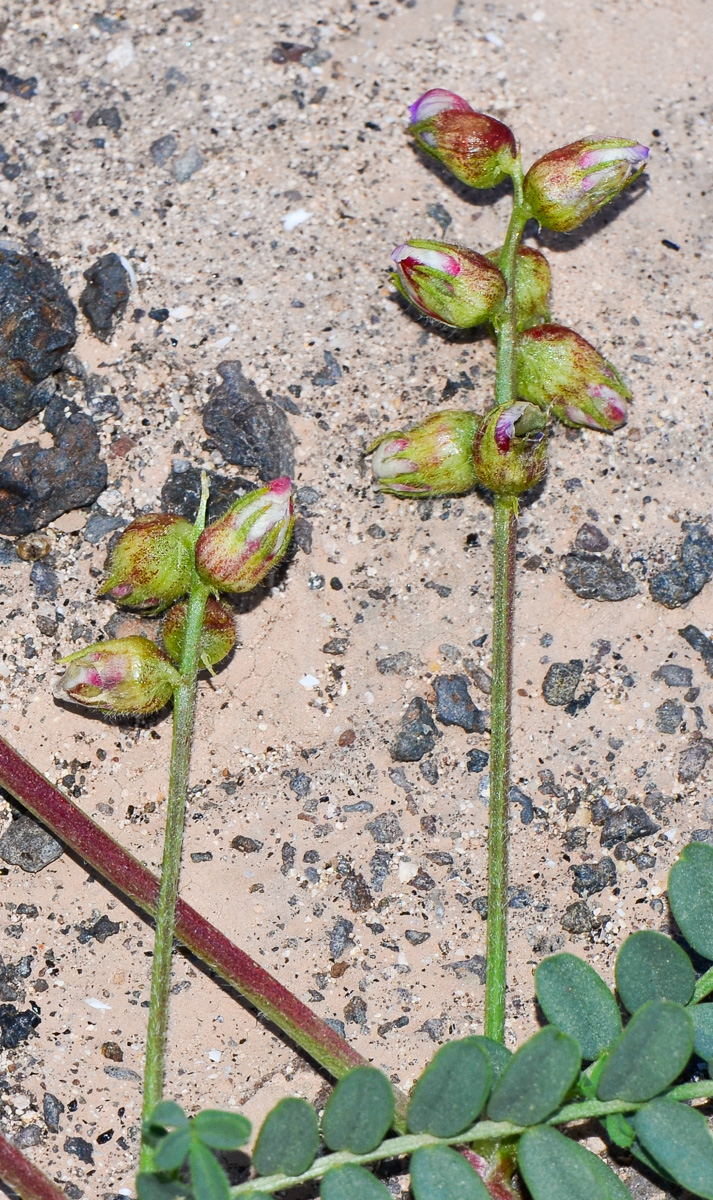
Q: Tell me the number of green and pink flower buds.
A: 11